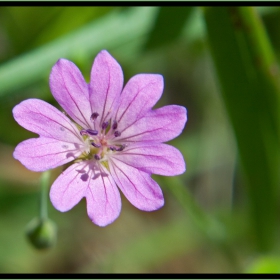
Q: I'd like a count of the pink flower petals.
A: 10